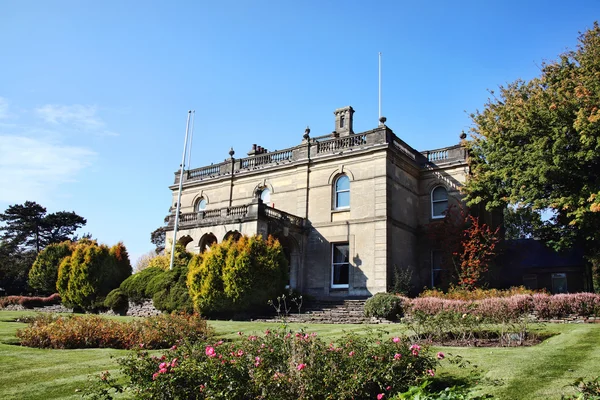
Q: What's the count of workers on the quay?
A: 0